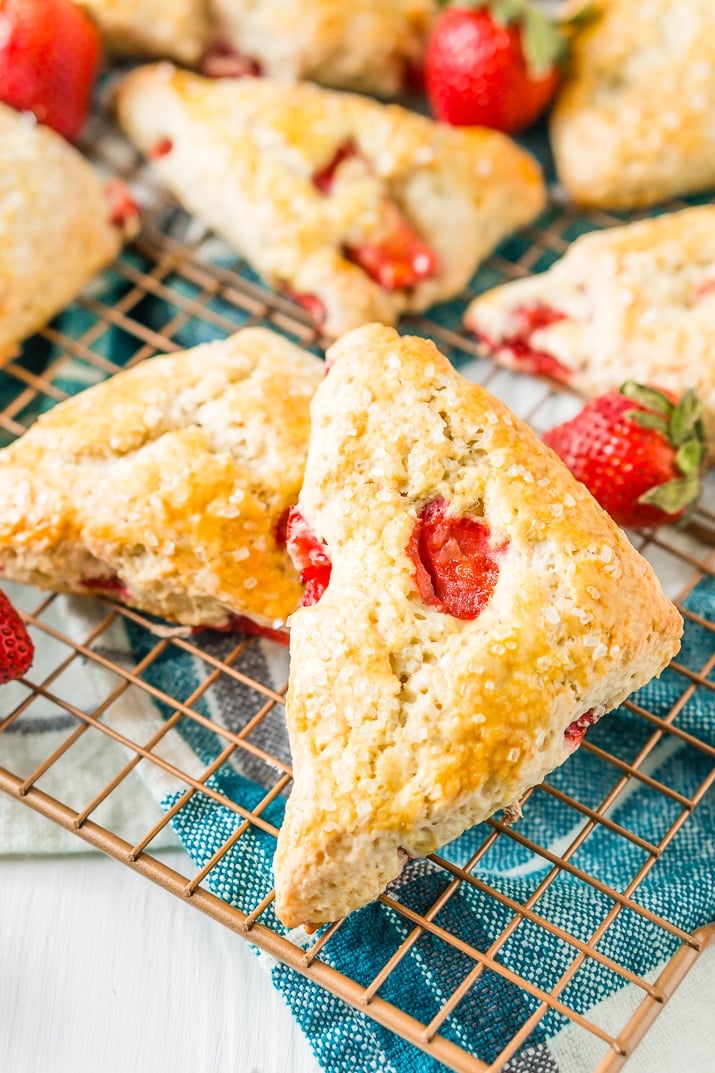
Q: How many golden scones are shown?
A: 8